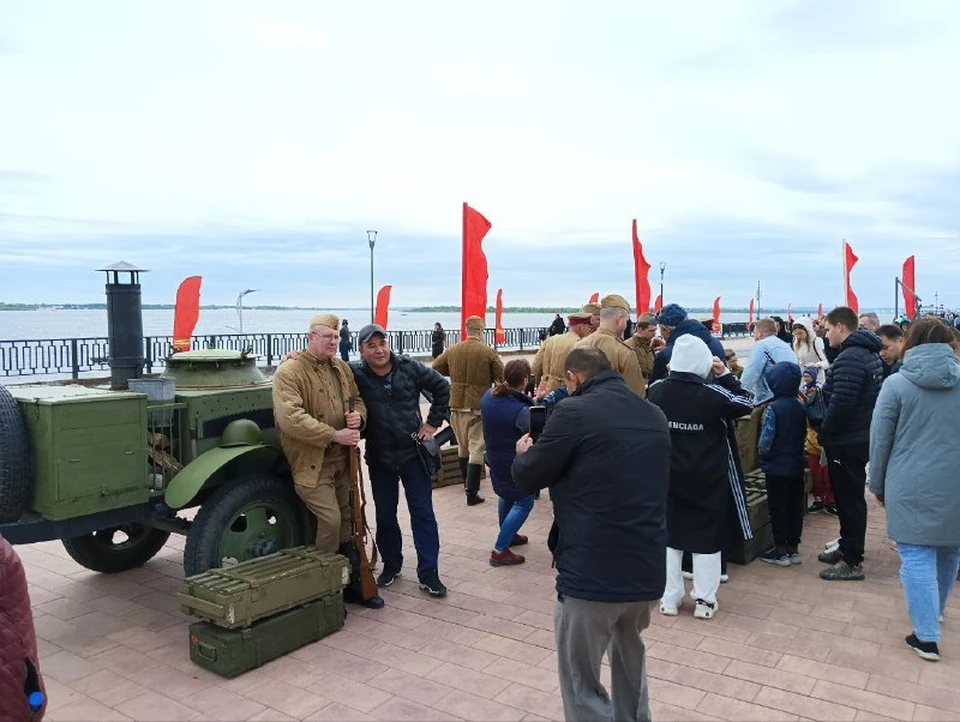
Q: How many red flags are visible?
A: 13